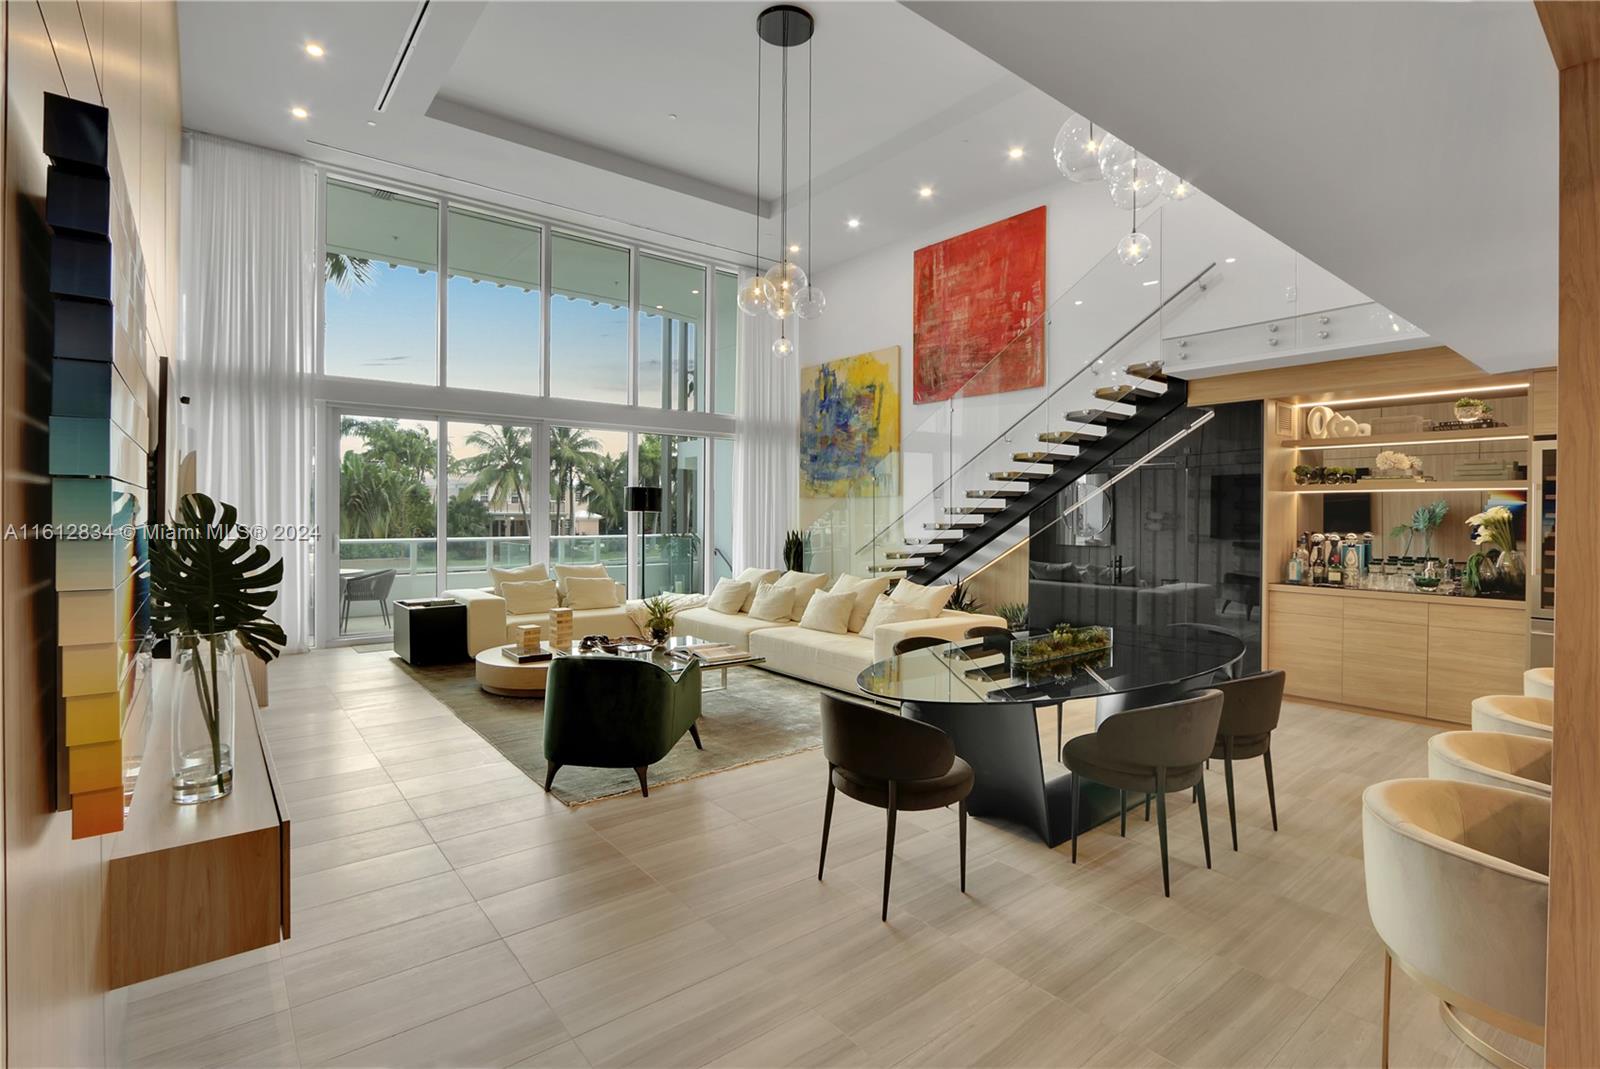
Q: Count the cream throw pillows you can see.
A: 12